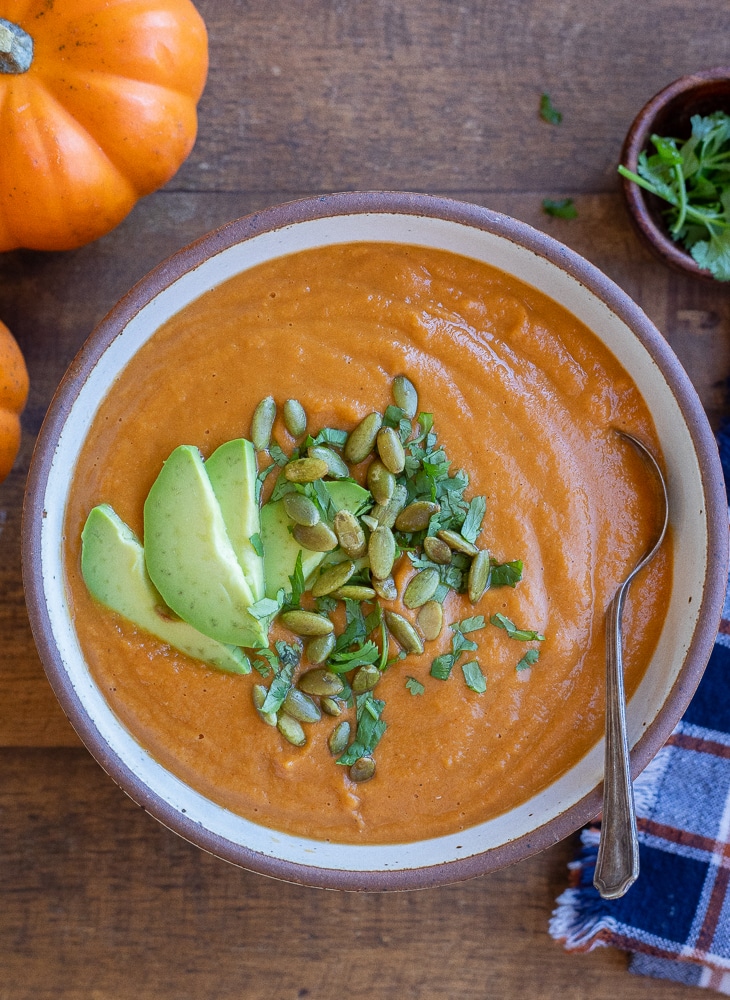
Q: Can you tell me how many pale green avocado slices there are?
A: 4